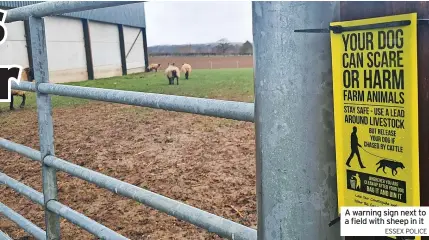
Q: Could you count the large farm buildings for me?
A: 1